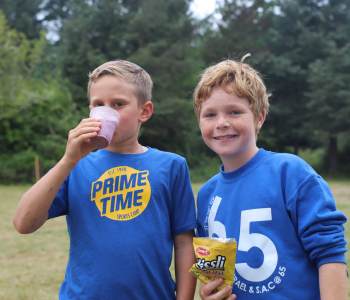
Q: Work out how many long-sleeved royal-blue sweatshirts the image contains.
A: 1